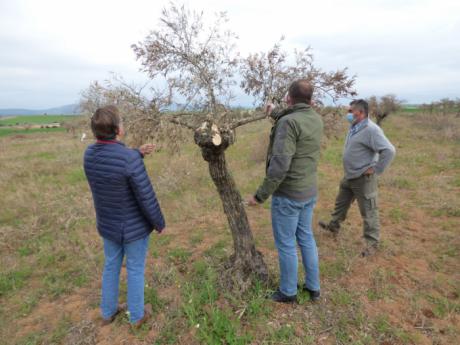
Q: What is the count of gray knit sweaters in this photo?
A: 1